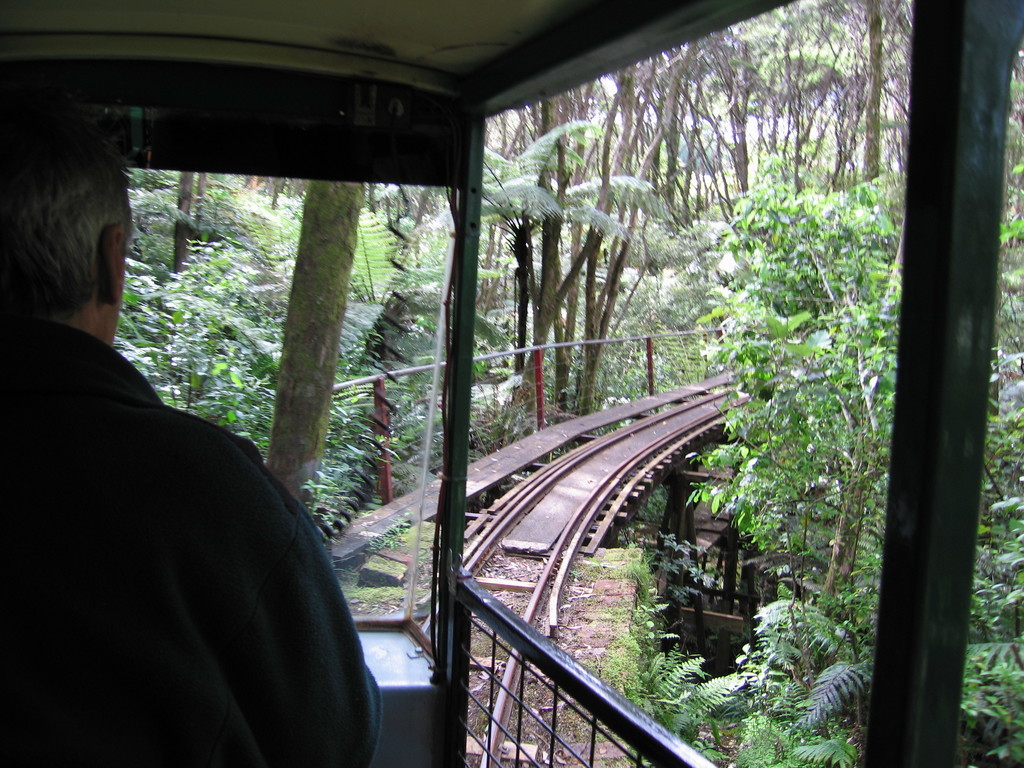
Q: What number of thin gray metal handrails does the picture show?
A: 1